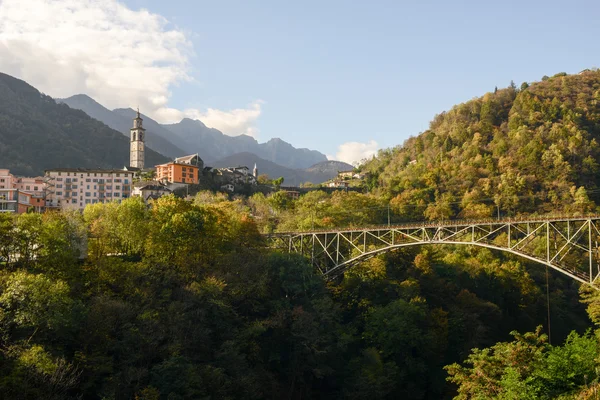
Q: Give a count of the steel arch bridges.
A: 1